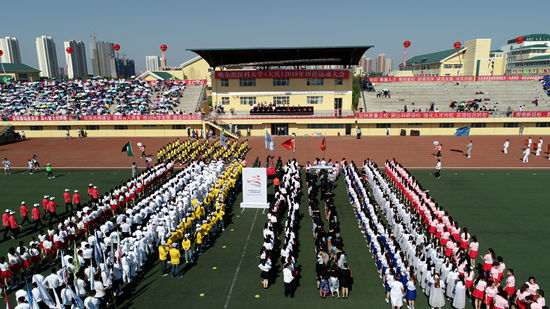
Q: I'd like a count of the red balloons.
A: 7